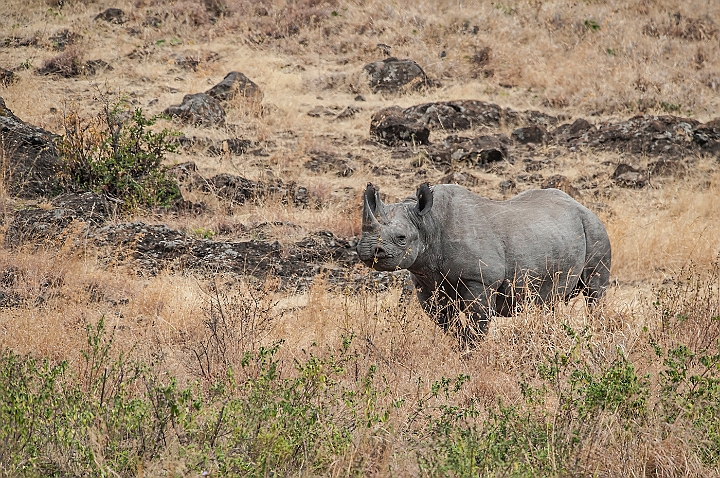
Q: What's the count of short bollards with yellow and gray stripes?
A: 0